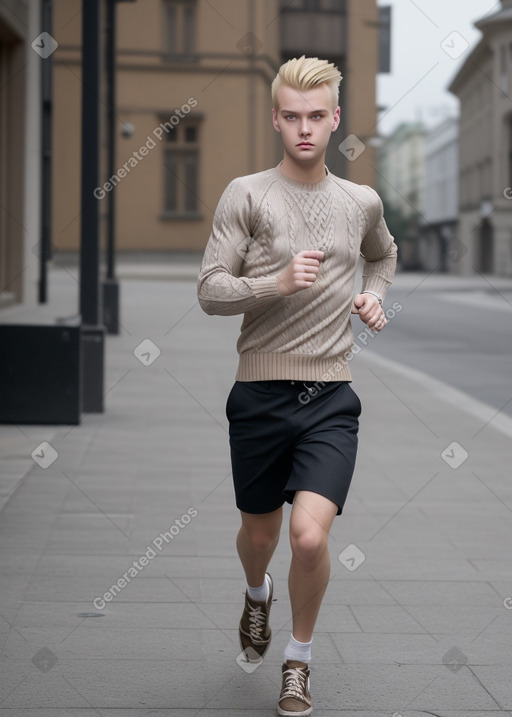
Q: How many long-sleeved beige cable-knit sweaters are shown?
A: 1